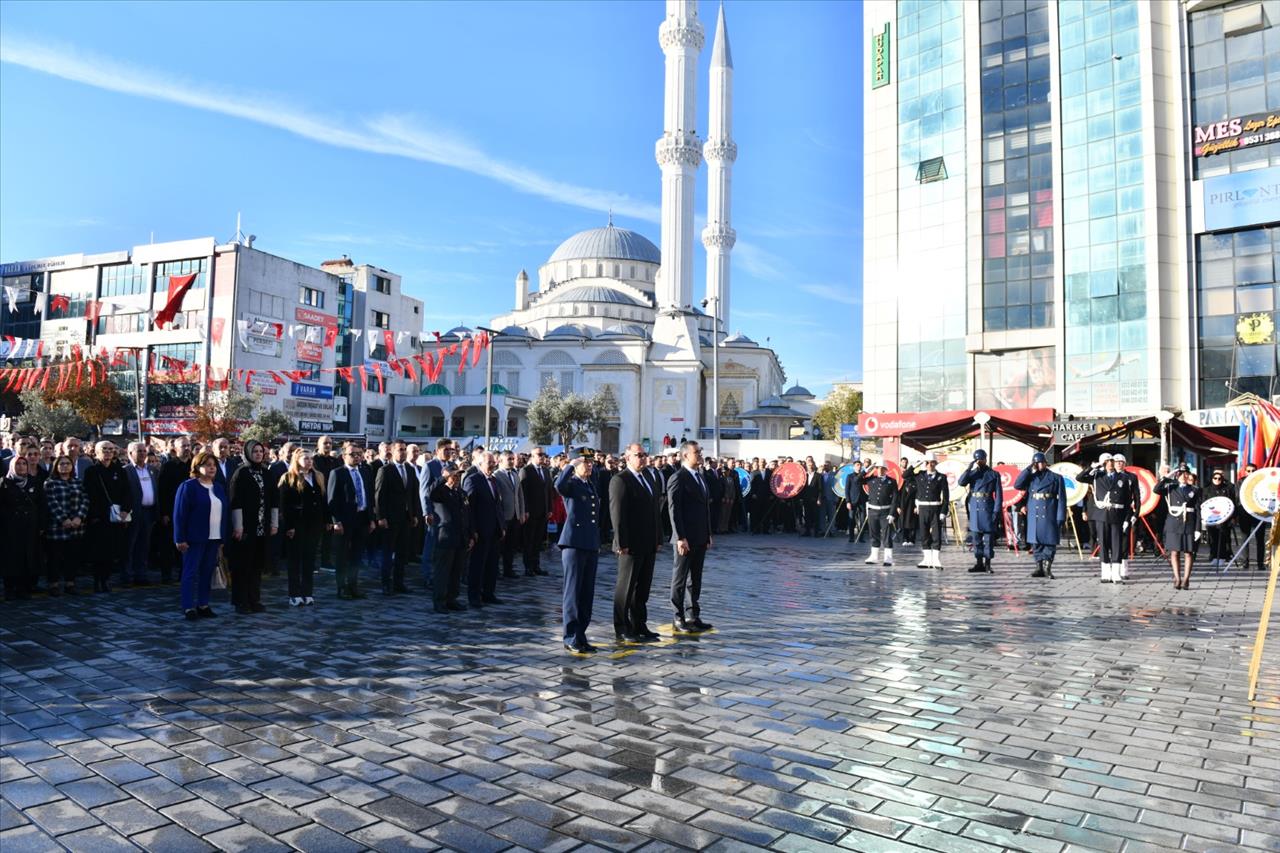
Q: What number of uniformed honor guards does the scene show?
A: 7